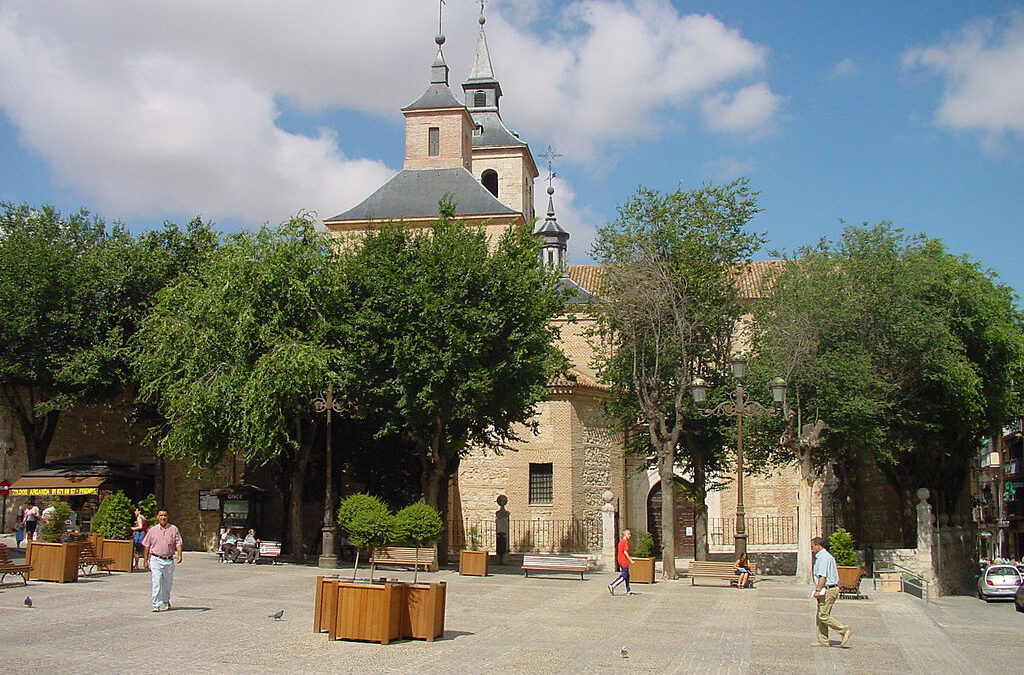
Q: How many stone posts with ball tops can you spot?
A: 3